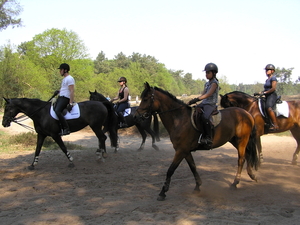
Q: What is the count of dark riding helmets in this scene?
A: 4